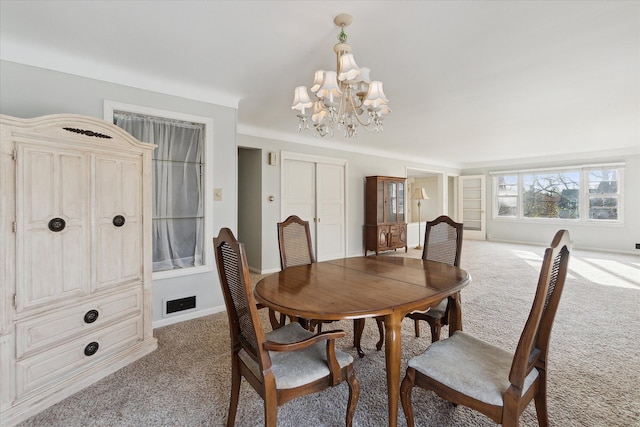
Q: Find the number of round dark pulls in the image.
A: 4